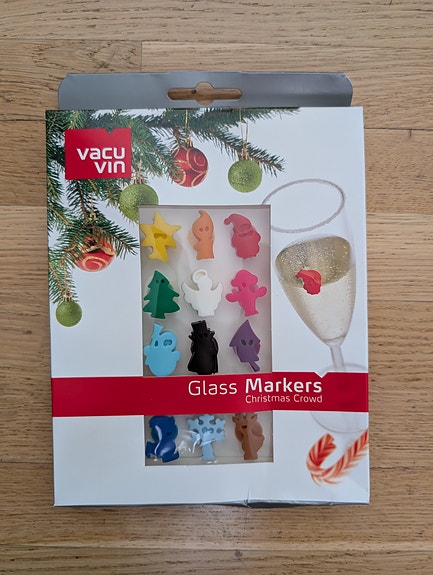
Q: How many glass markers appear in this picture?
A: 12